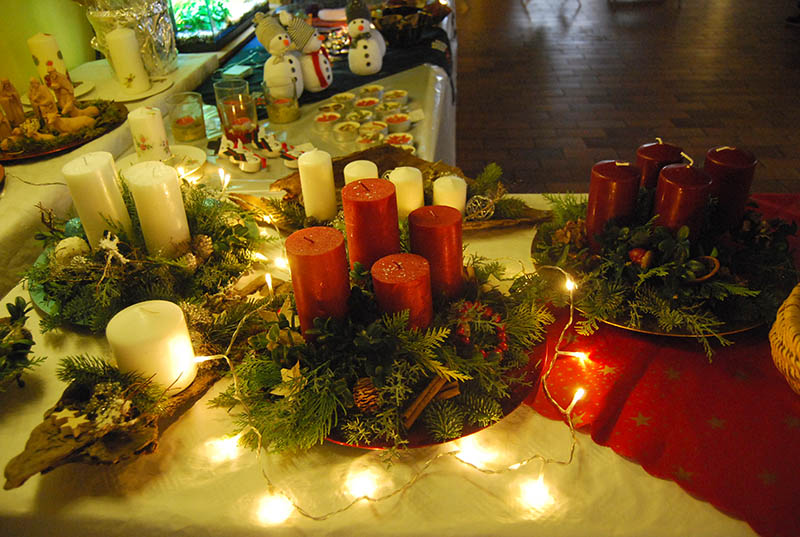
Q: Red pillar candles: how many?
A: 8